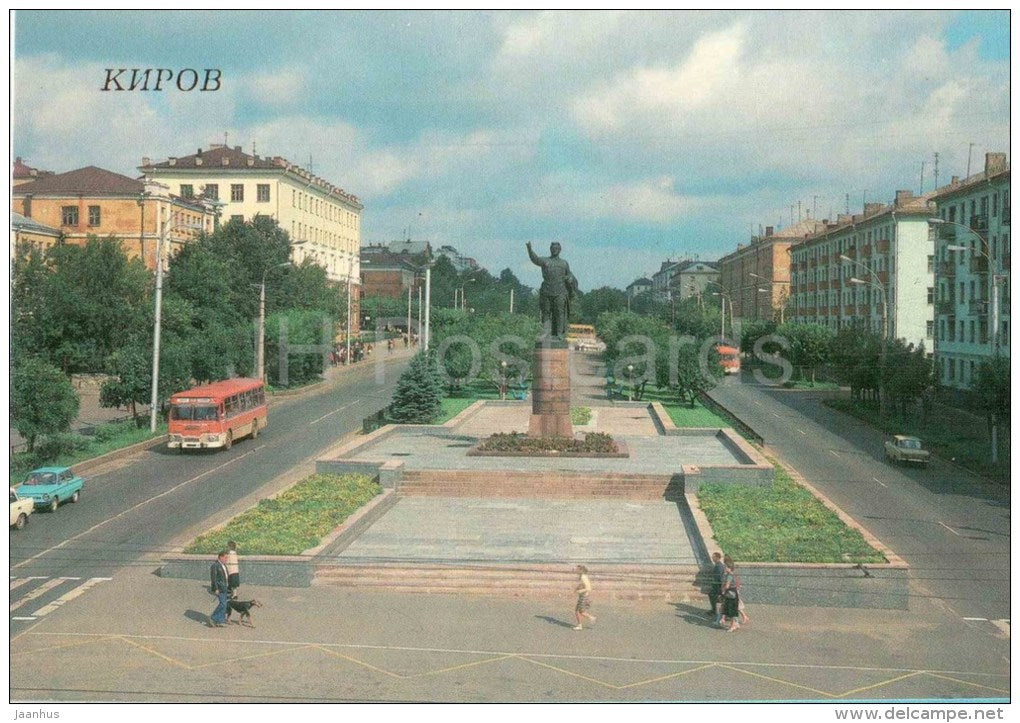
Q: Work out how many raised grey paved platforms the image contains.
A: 2